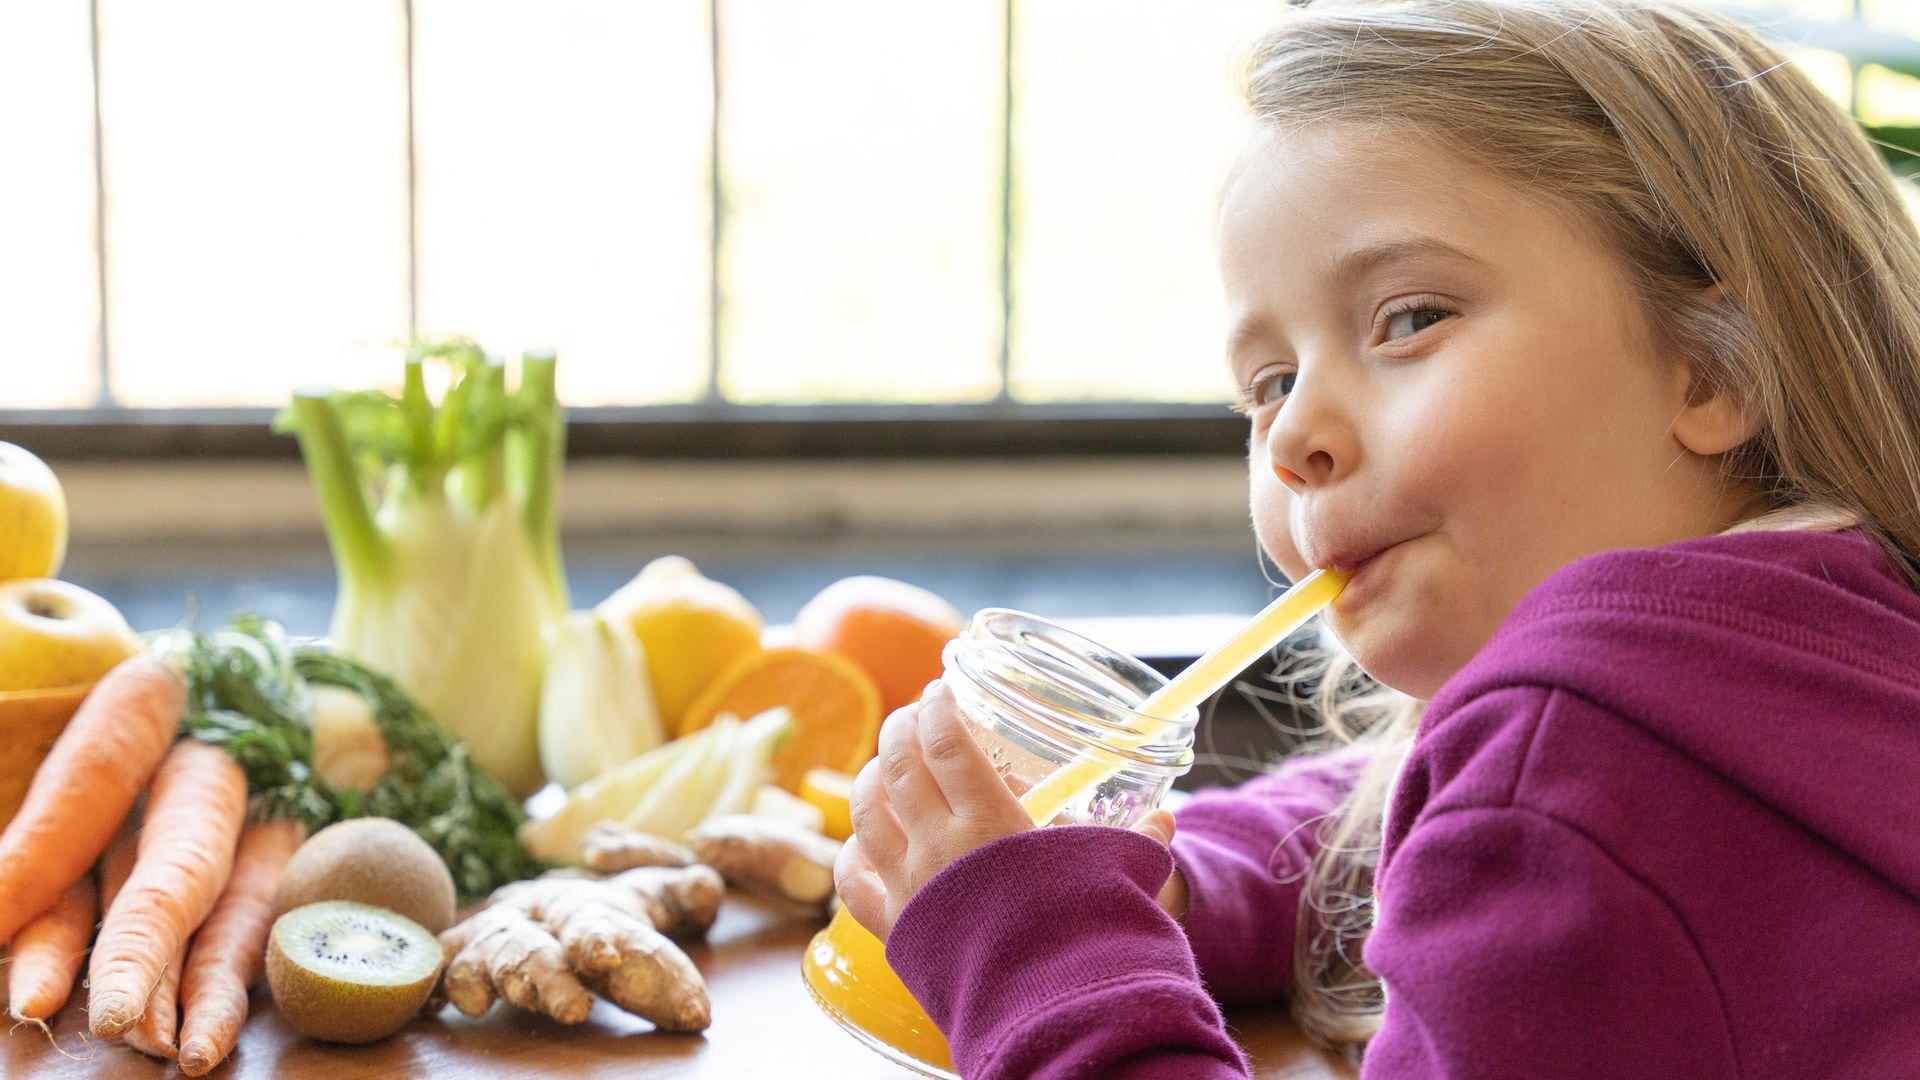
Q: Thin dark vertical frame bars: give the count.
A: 4